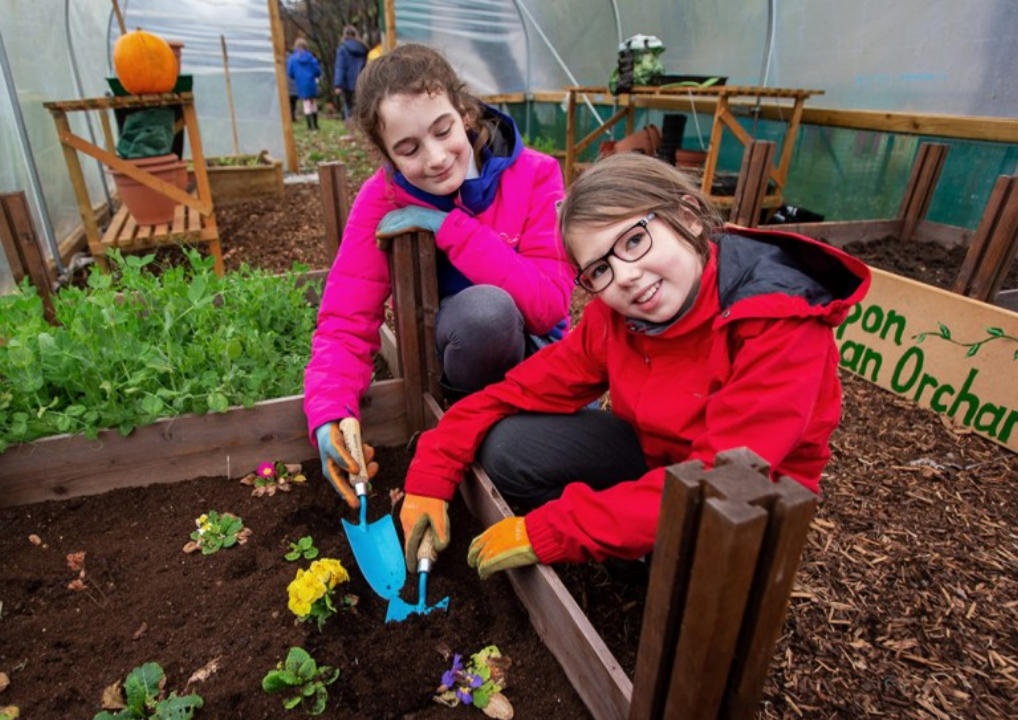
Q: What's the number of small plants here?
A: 7